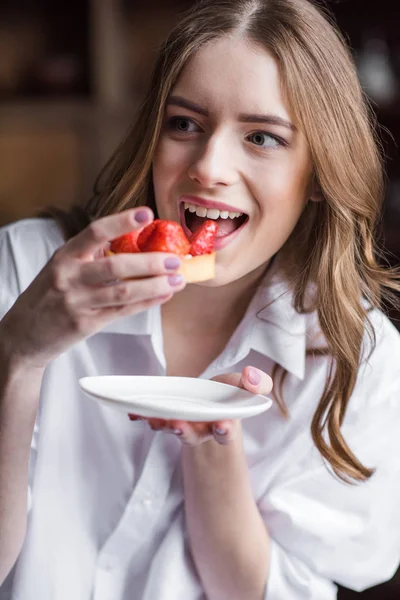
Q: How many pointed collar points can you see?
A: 1